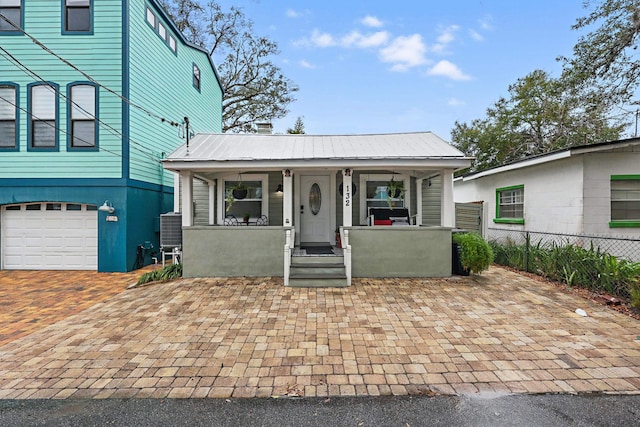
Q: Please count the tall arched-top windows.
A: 3